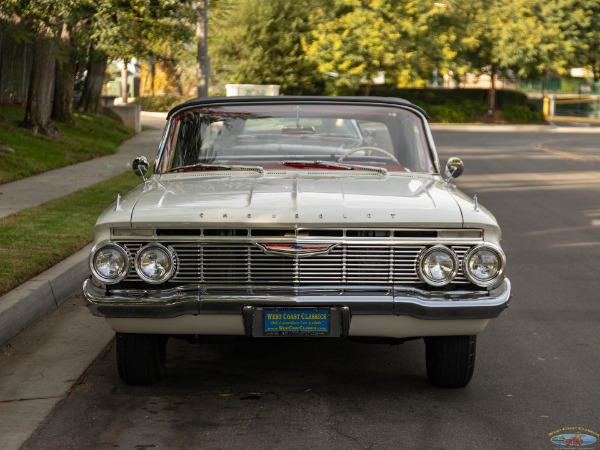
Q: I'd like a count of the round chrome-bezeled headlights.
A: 4